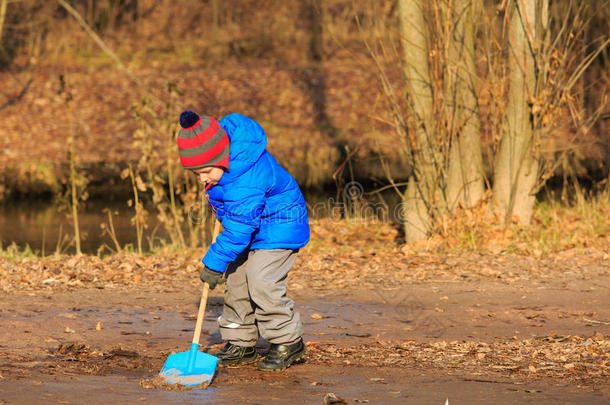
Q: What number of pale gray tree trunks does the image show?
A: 3